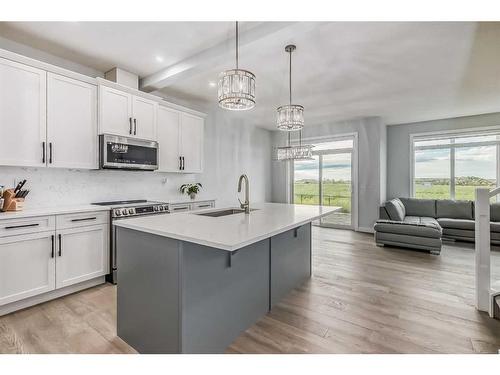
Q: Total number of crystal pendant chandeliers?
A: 3